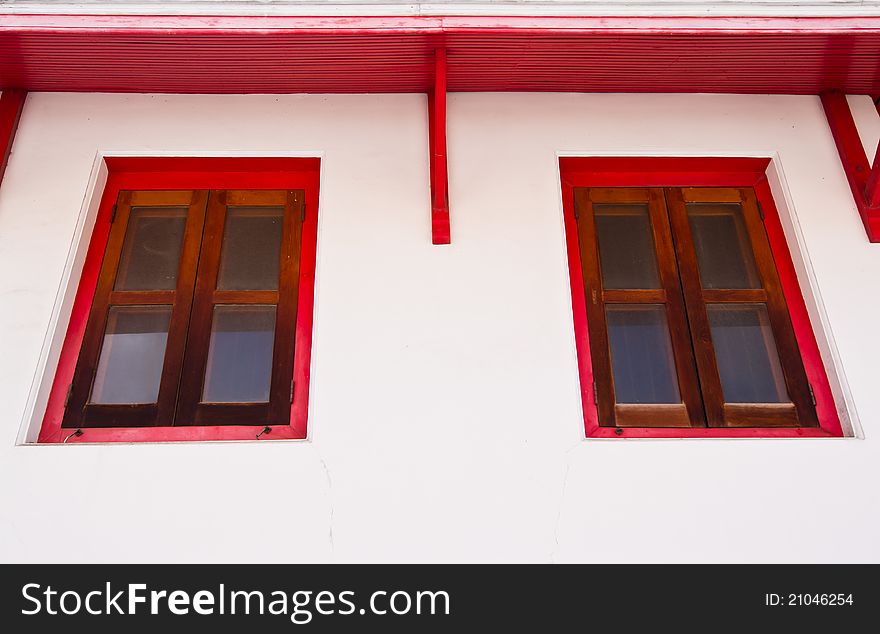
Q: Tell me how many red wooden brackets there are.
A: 3